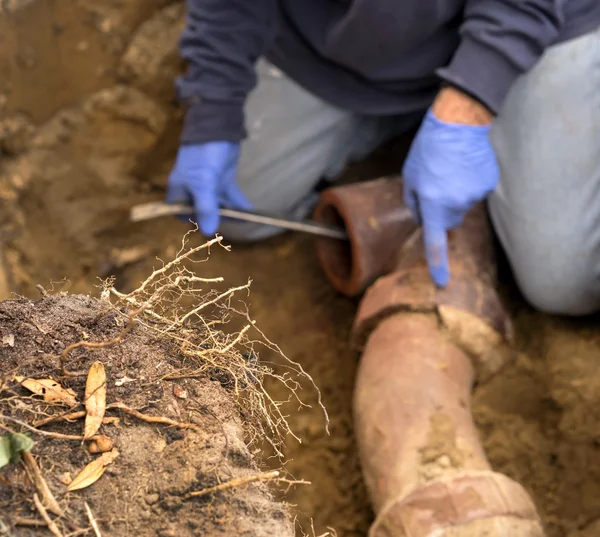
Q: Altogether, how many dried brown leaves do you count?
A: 3